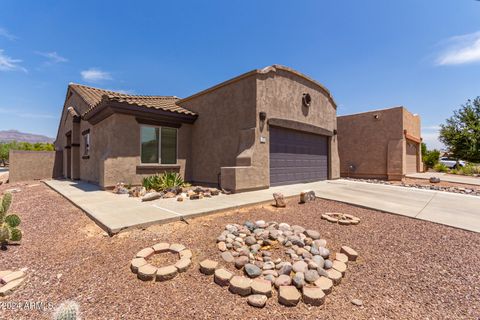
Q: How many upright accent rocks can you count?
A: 2